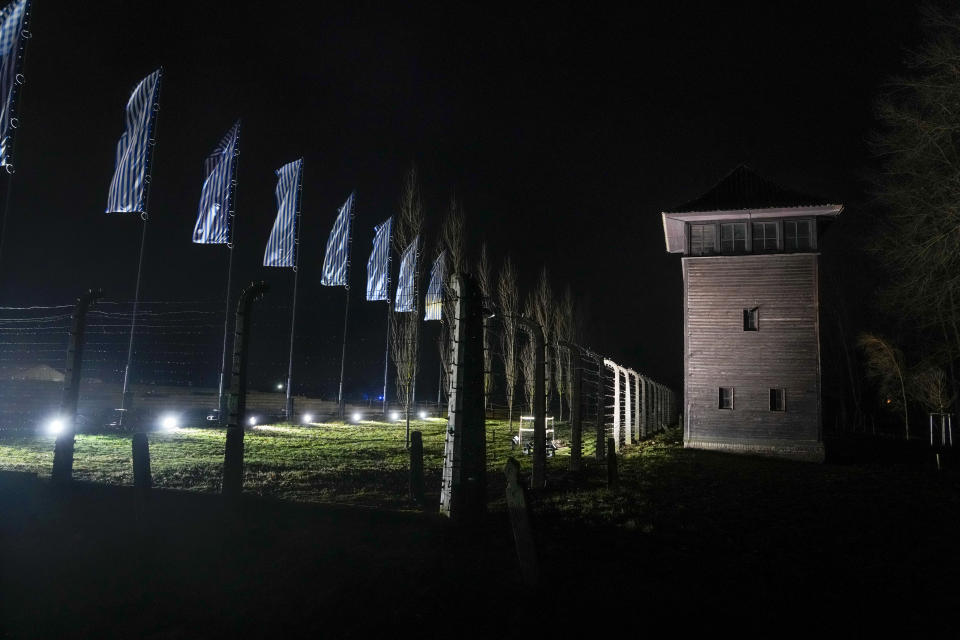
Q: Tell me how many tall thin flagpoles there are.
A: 8